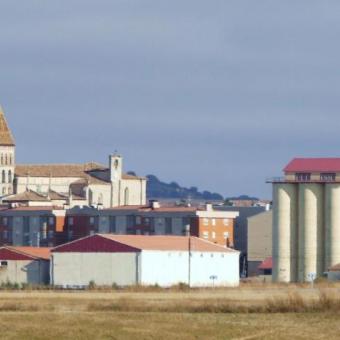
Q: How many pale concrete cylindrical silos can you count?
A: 3